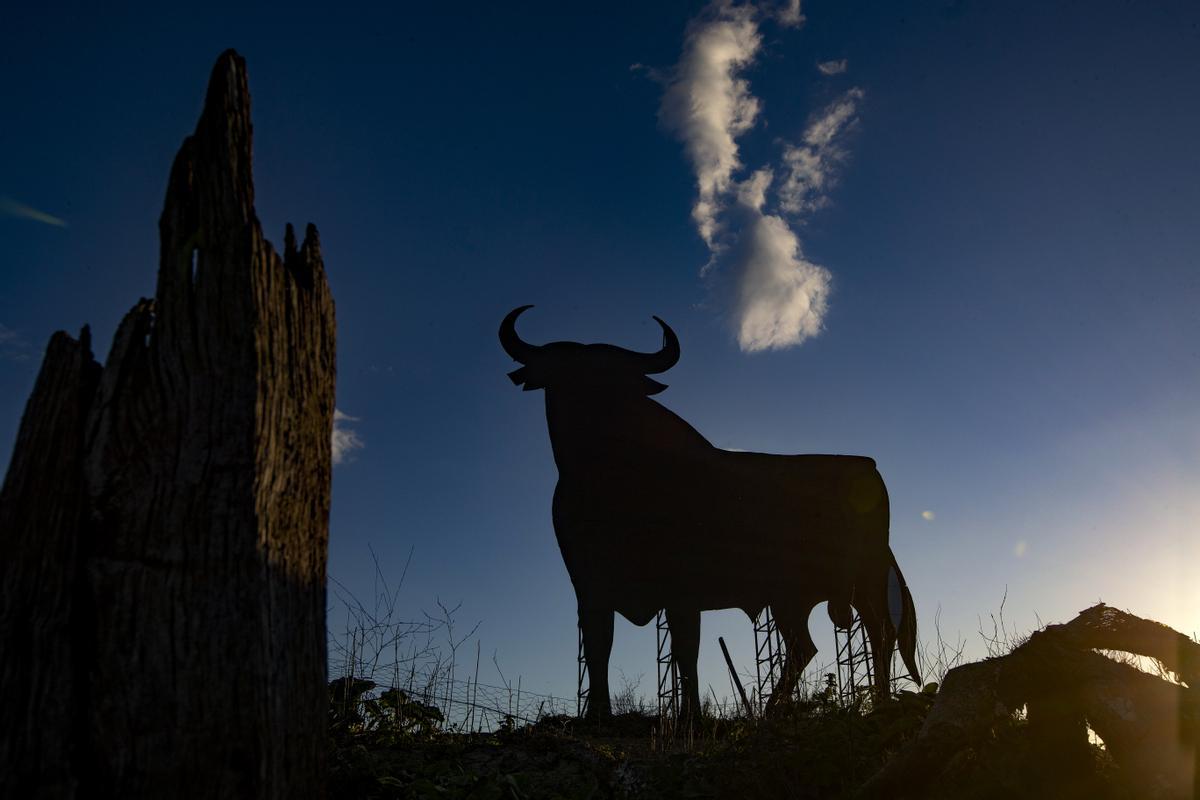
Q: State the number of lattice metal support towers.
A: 4